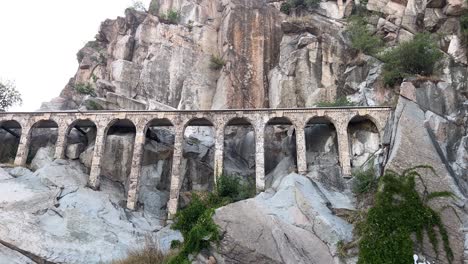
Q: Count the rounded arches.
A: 10